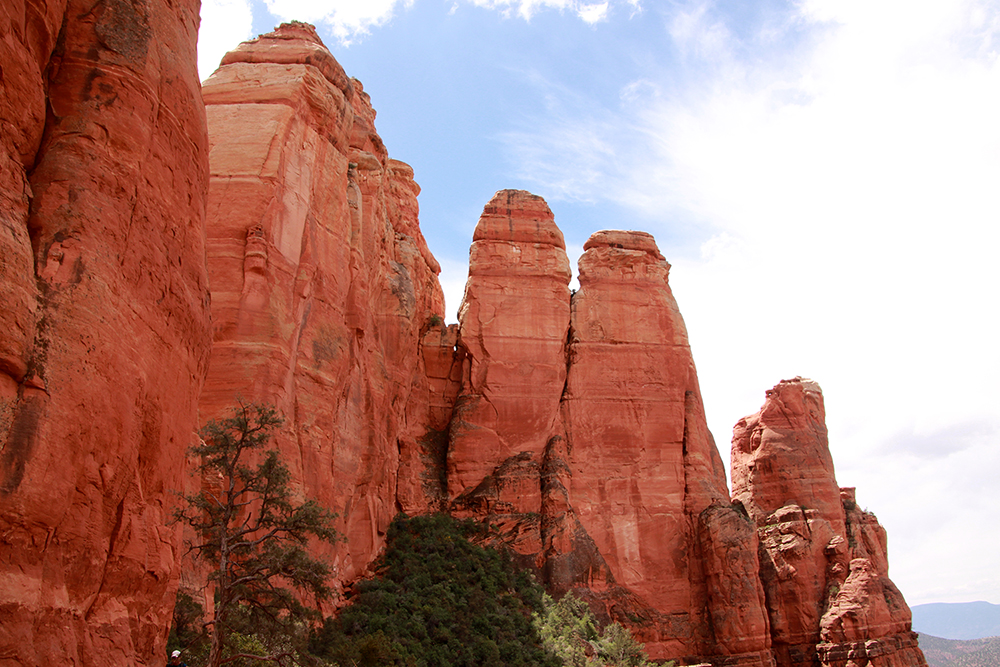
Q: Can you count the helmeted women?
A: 0